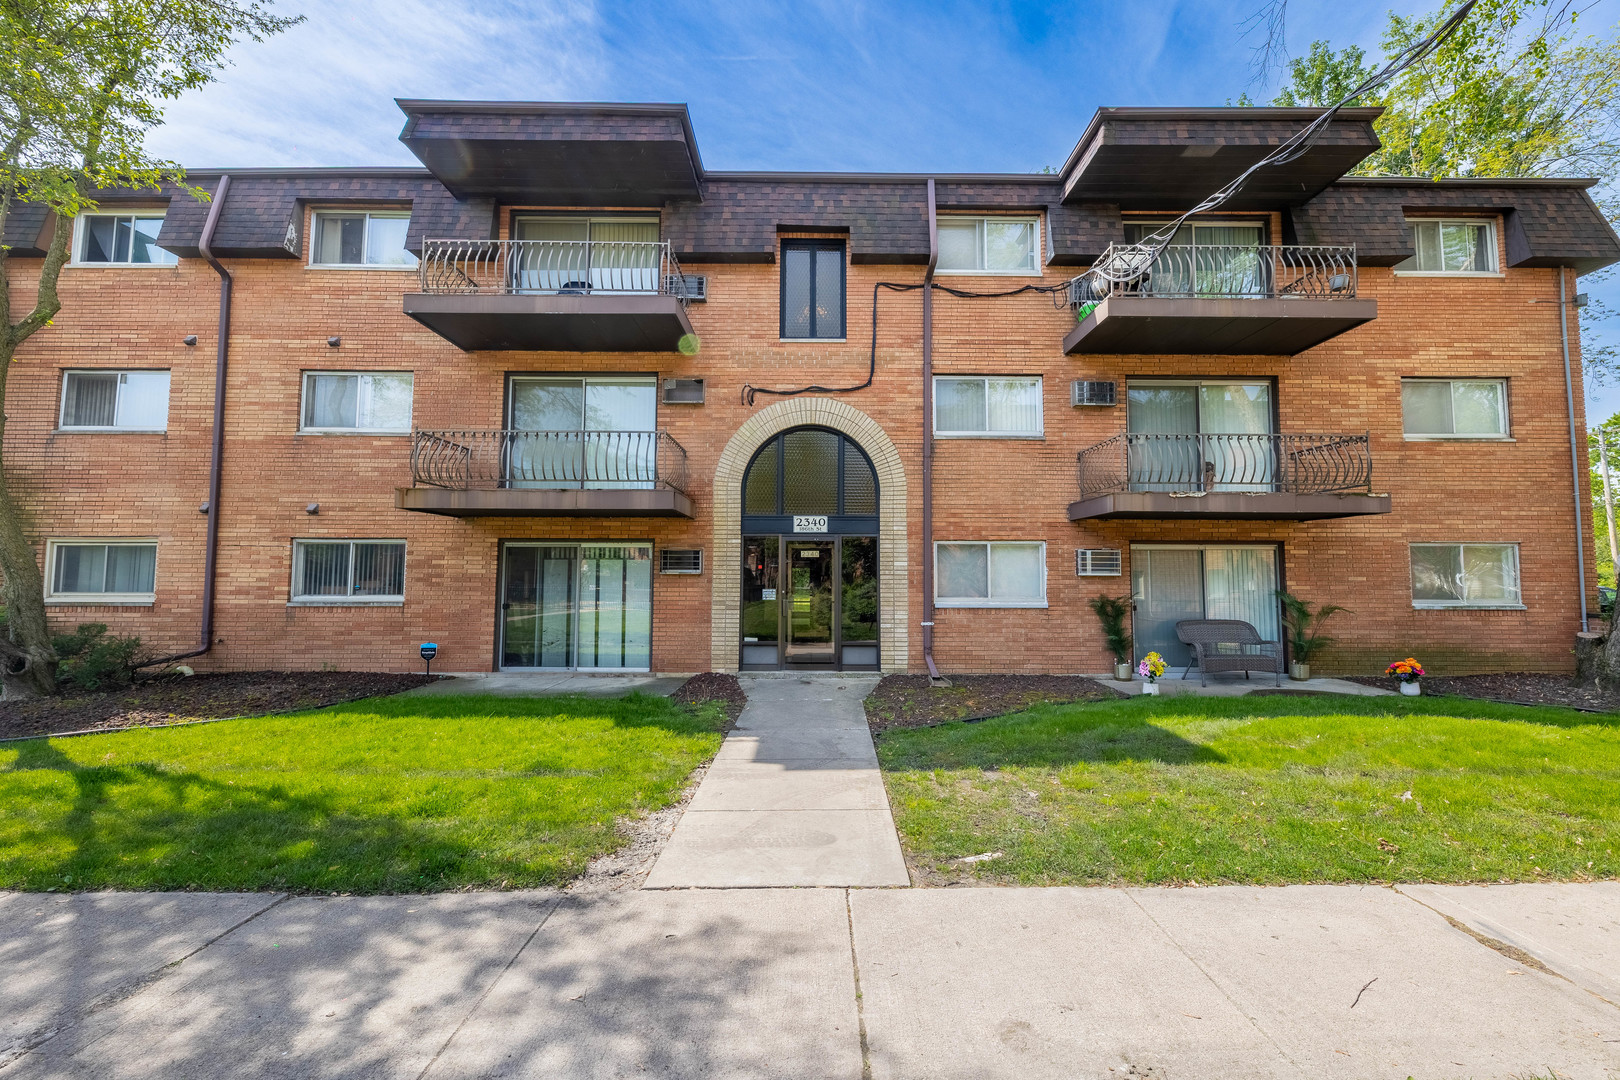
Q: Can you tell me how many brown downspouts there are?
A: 2